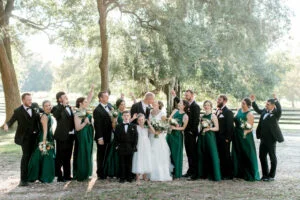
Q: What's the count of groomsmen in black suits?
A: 6